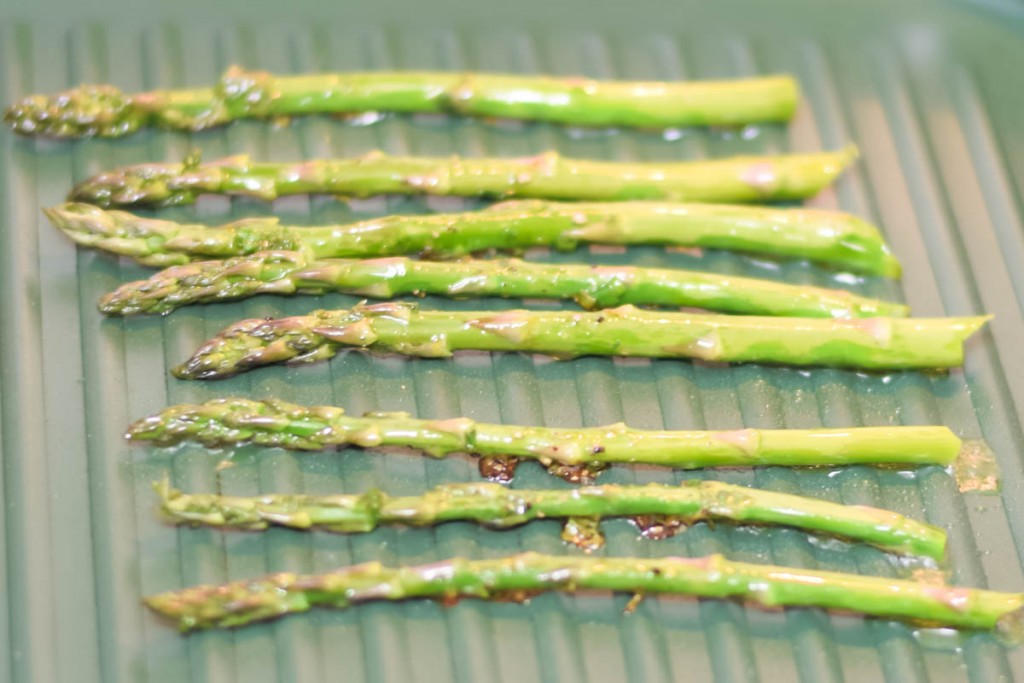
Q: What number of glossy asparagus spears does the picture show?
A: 8